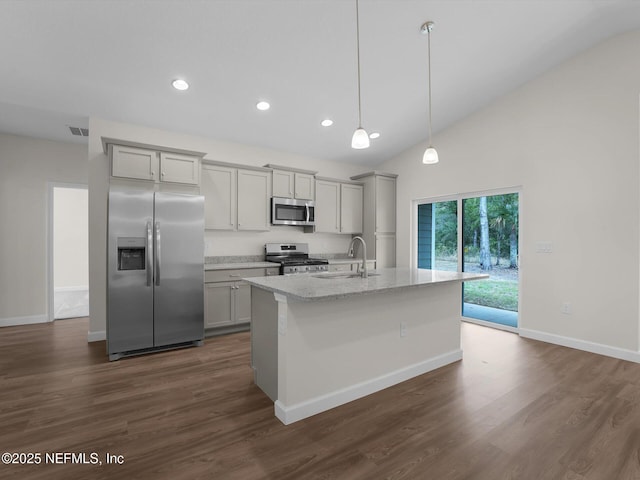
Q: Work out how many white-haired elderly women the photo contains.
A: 0